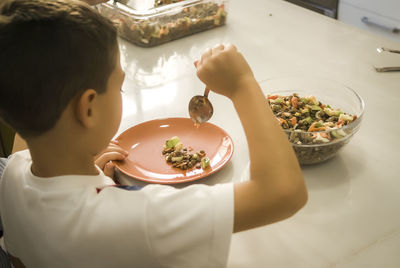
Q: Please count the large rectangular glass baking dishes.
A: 1